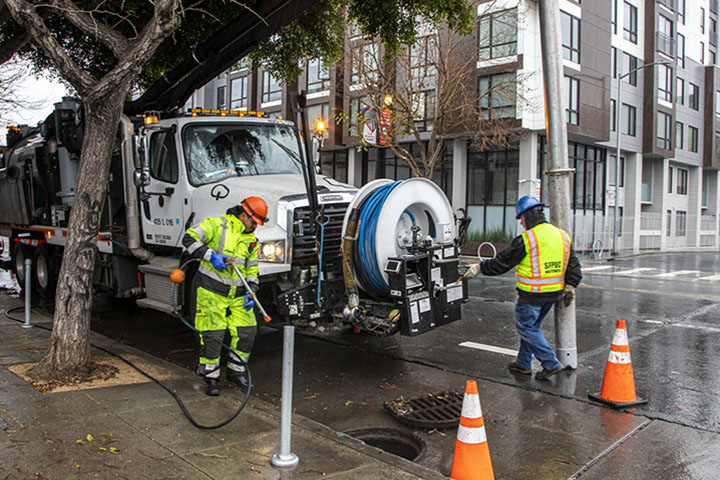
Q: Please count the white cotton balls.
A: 0